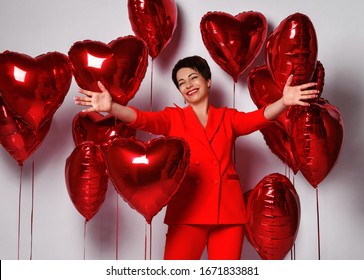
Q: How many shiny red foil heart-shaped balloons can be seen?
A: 13